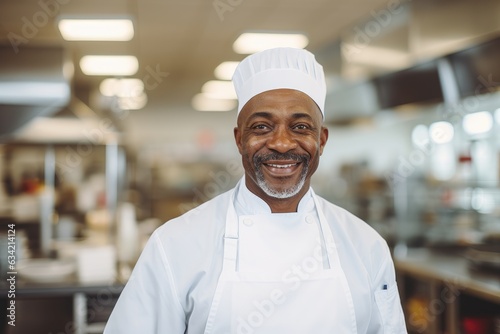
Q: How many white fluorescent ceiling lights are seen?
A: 8